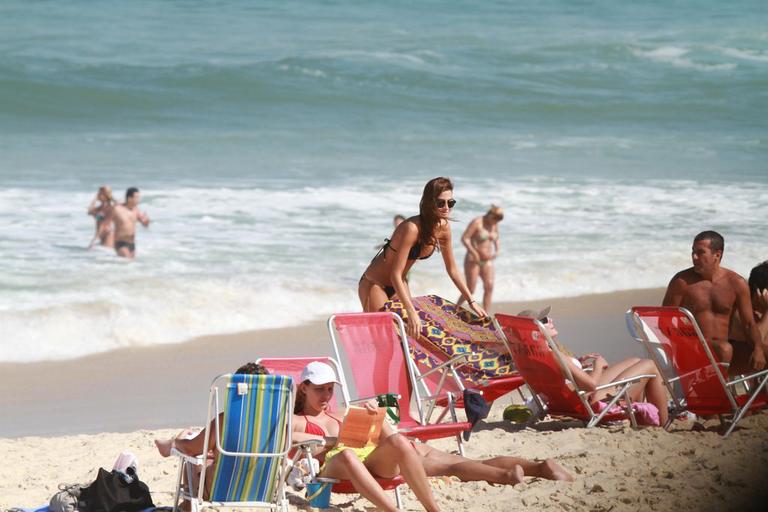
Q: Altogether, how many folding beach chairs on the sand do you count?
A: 6